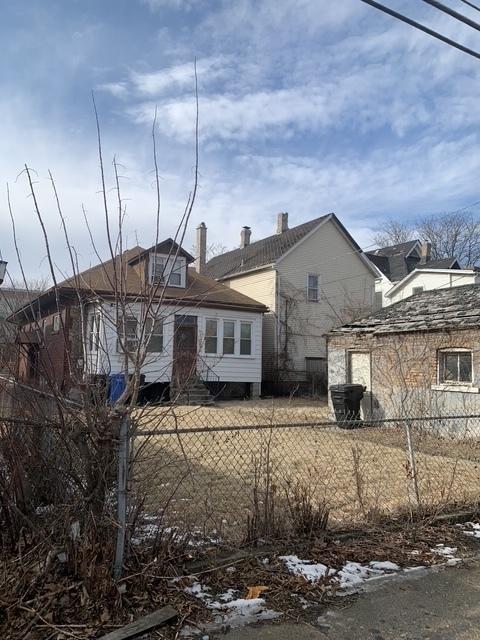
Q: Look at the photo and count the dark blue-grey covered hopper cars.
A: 0